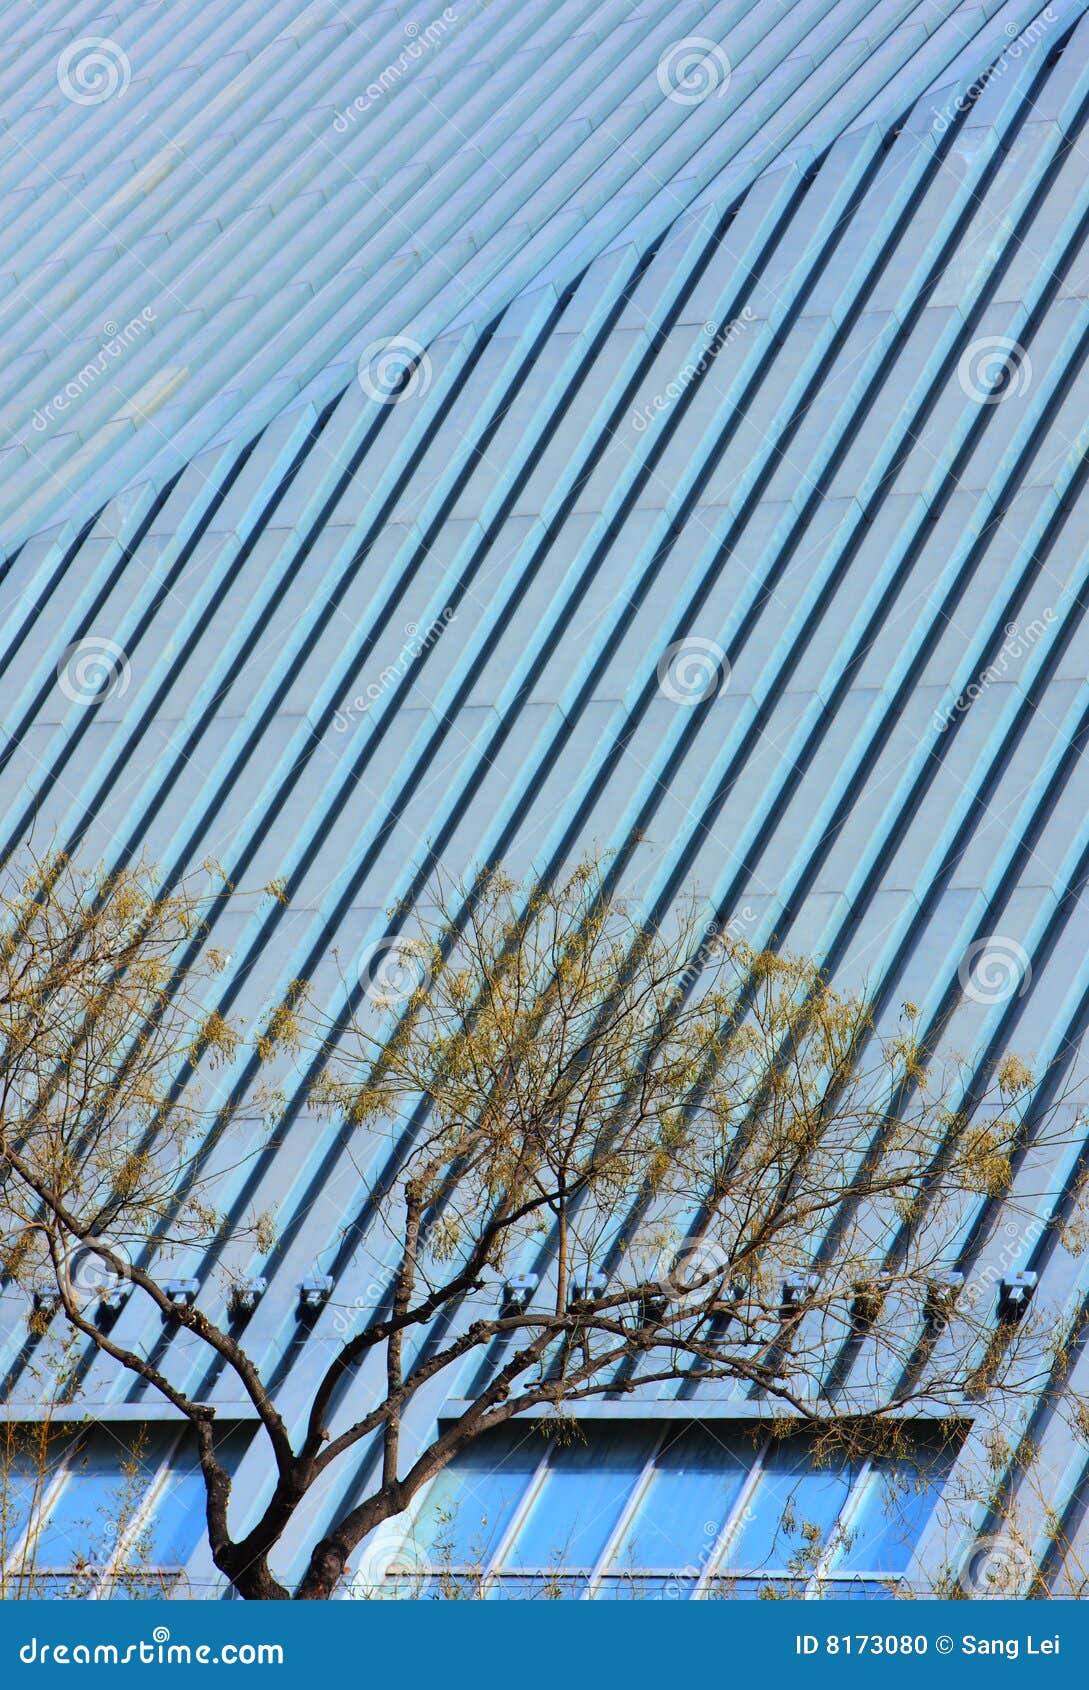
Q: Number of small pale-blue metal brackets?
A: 13